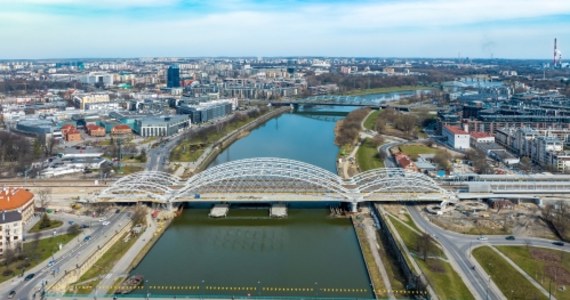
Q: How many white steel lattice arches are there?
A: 3